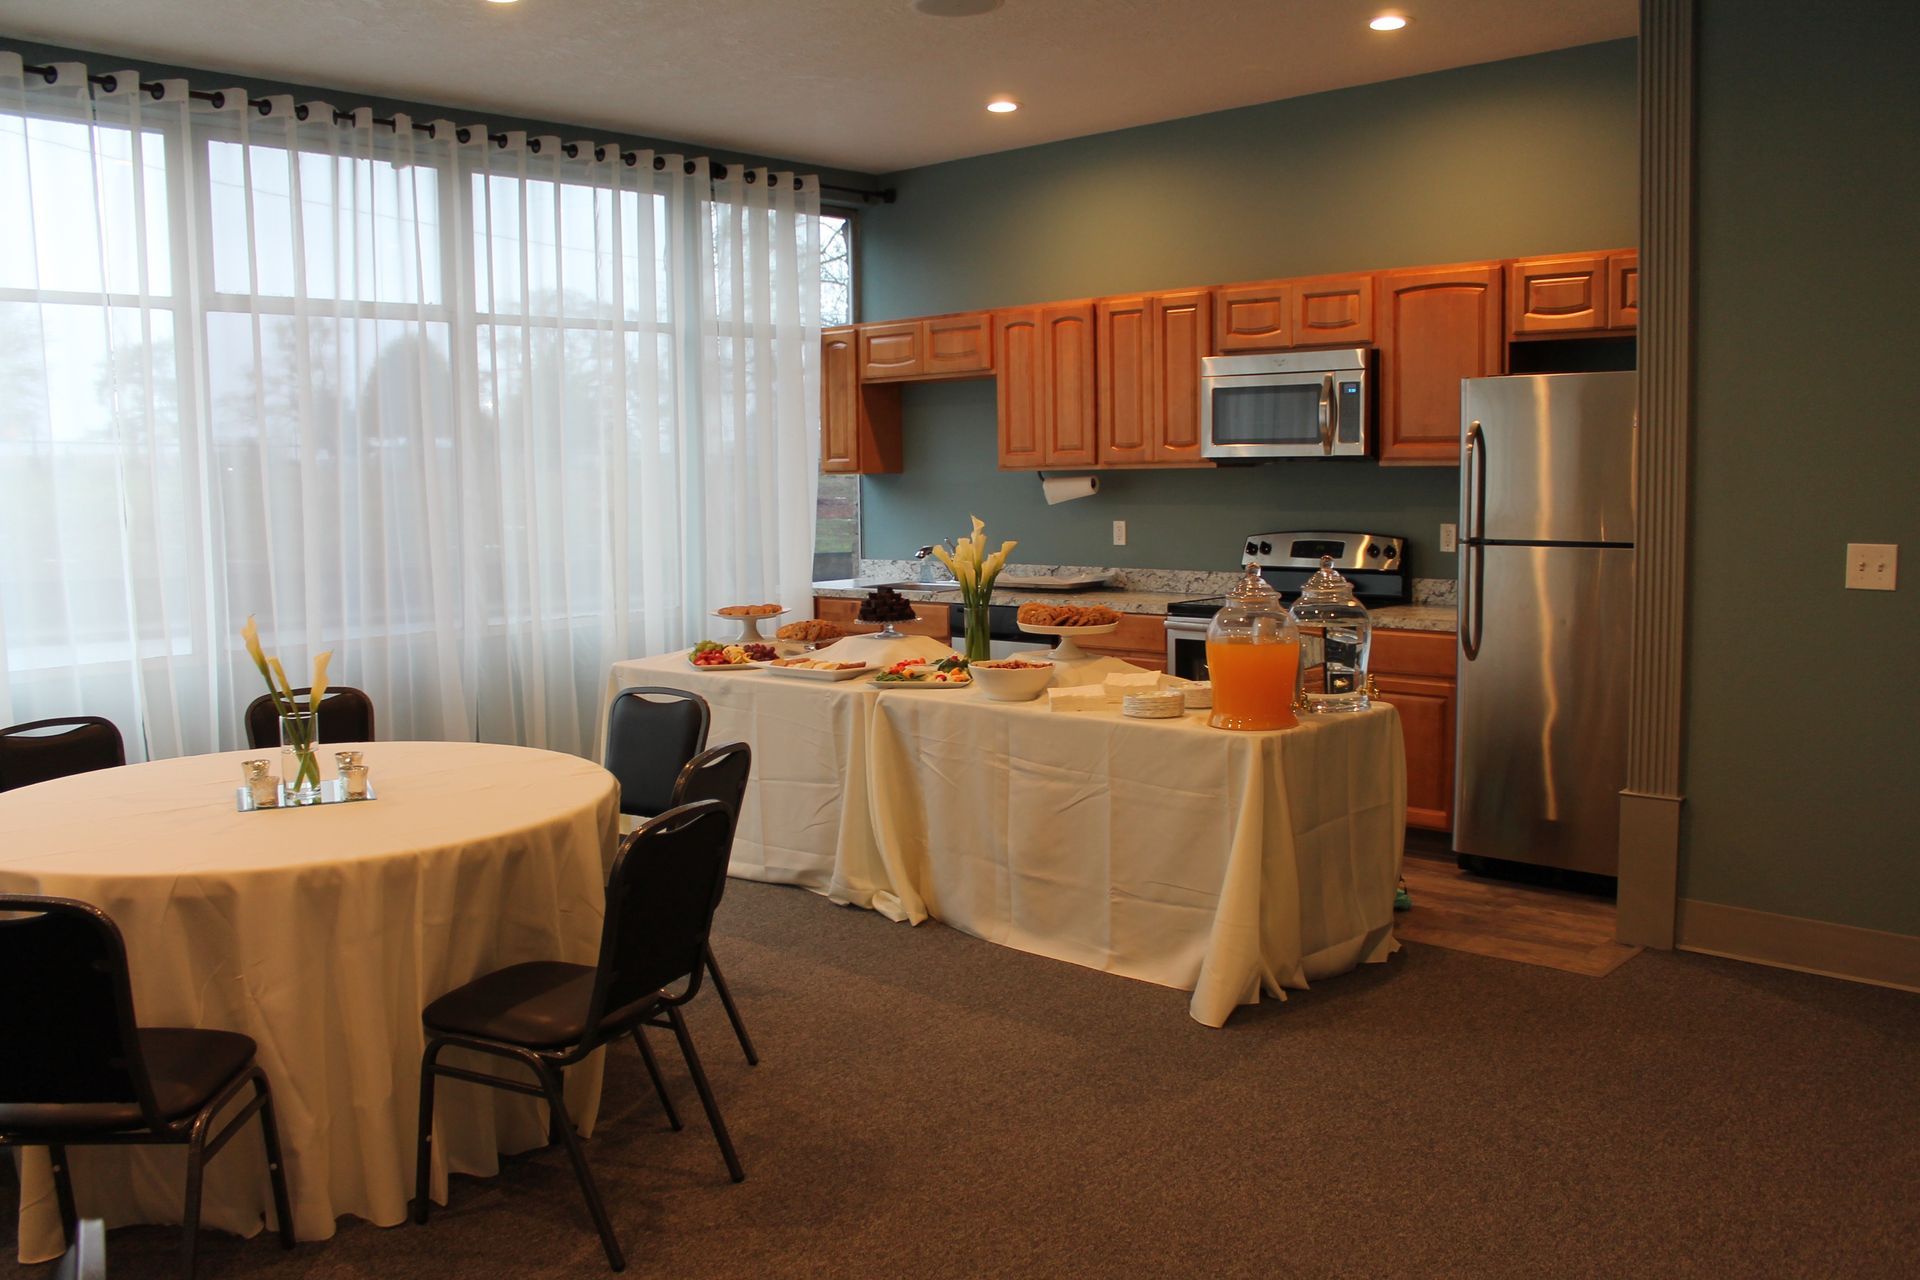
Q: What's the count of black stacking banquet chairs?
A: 6